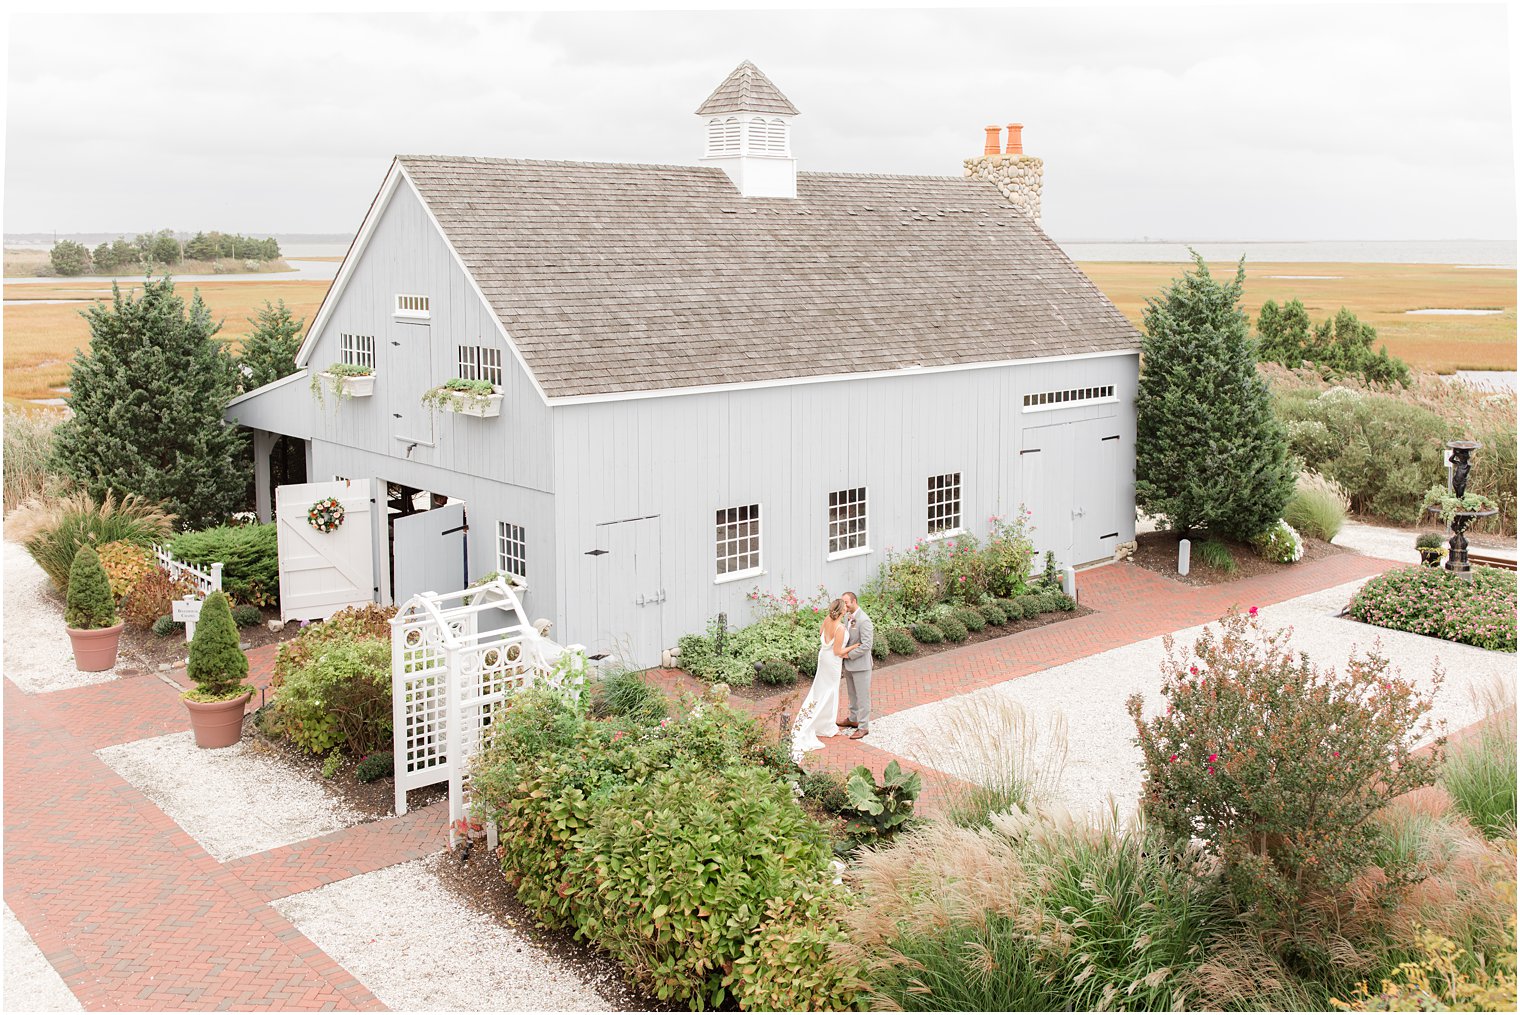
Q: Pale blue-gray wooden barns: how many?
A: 1